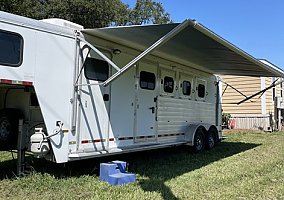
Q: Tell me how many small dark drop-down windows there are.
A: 3